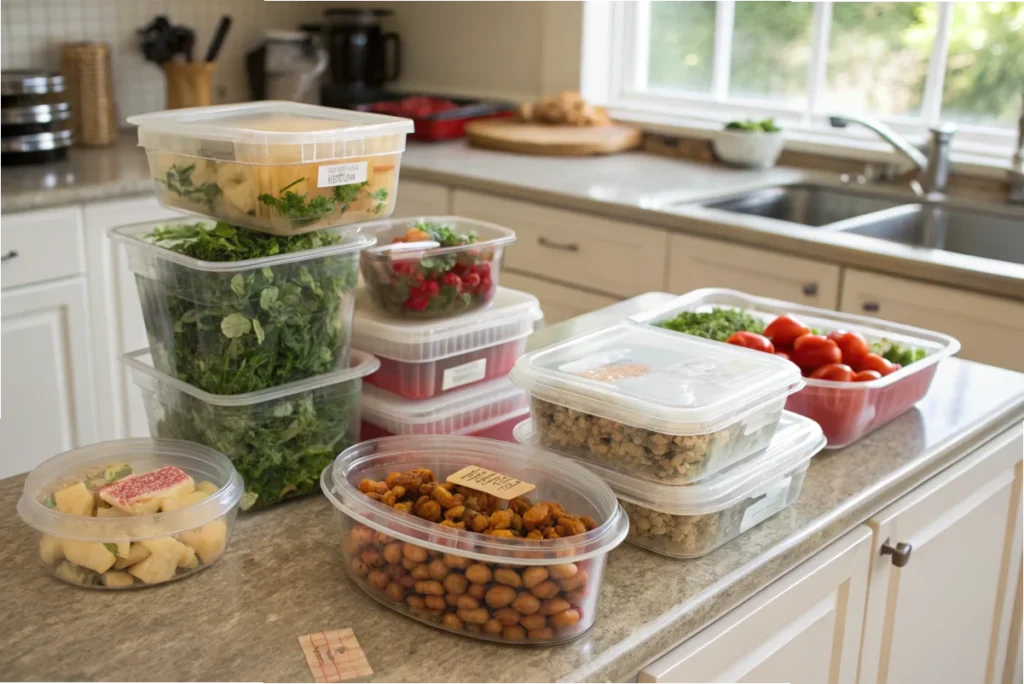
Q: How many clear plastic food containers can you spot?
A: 11